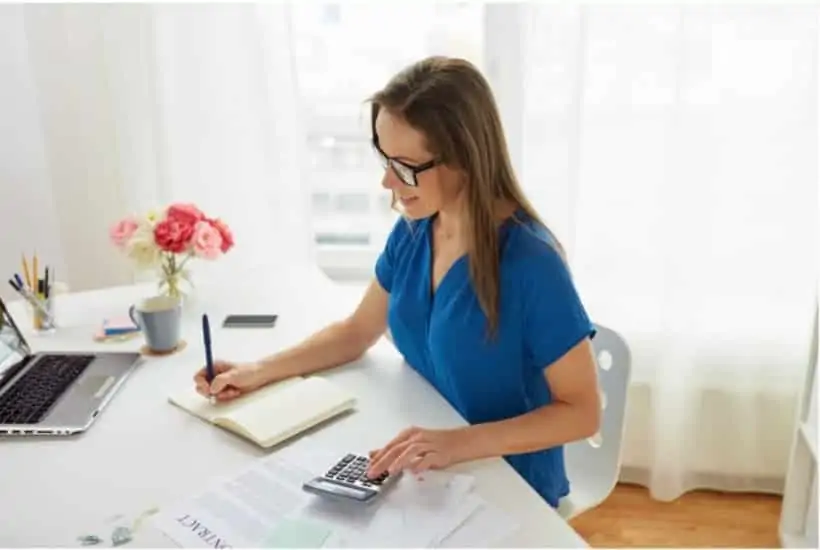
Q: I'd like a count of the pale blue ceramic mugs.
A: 1